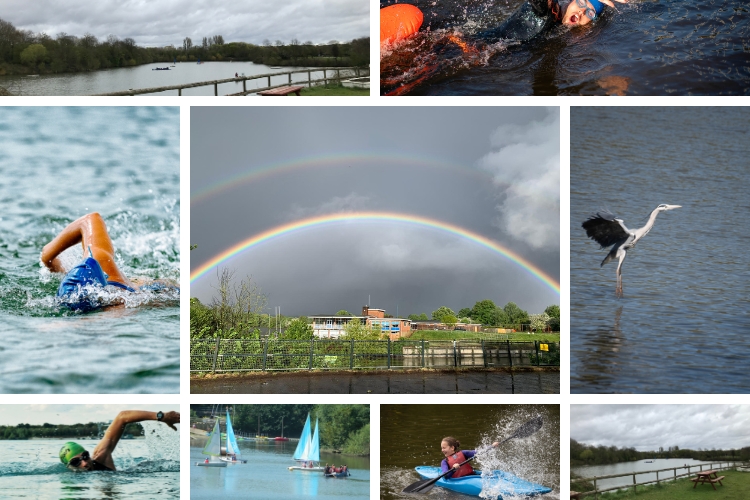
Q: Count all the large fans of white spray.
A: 1